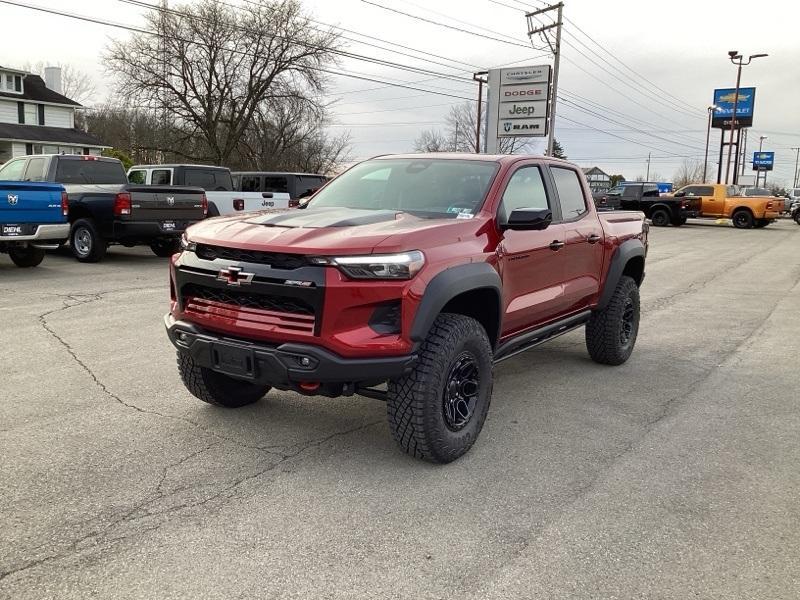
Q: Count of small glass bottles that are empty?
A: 0